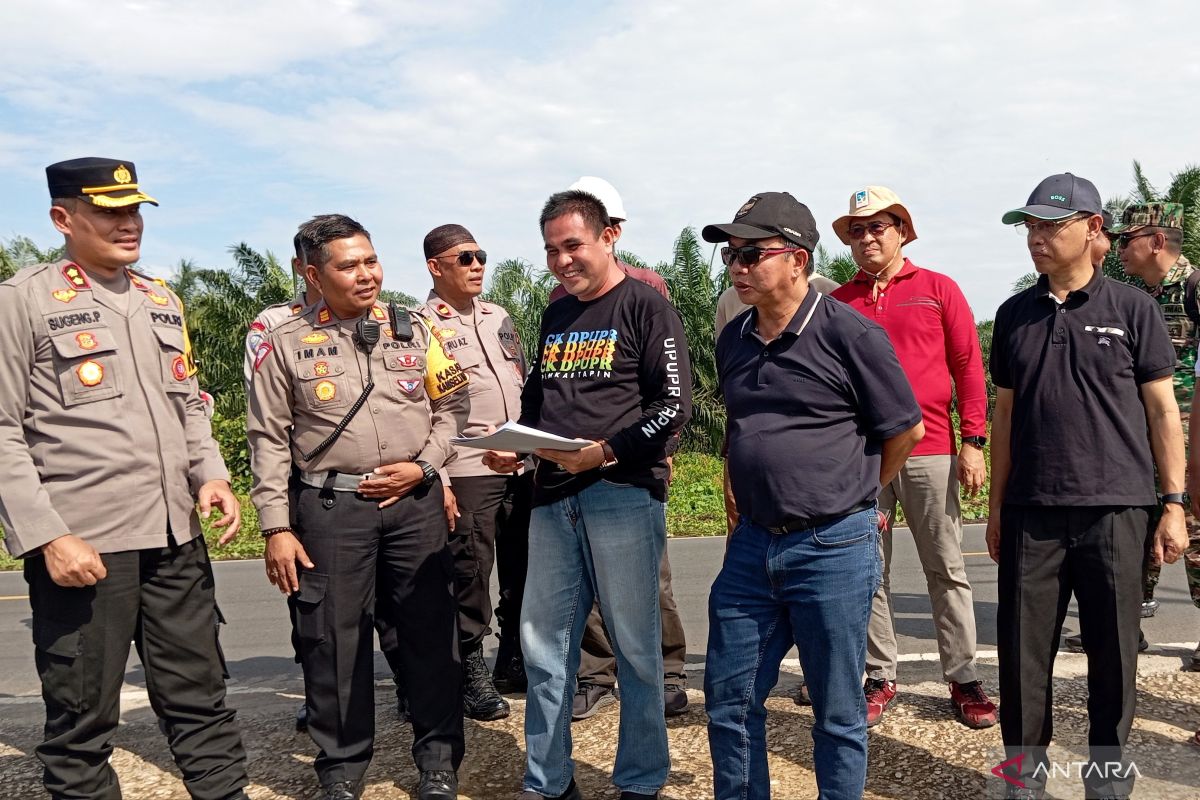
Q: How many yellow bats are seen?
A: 0